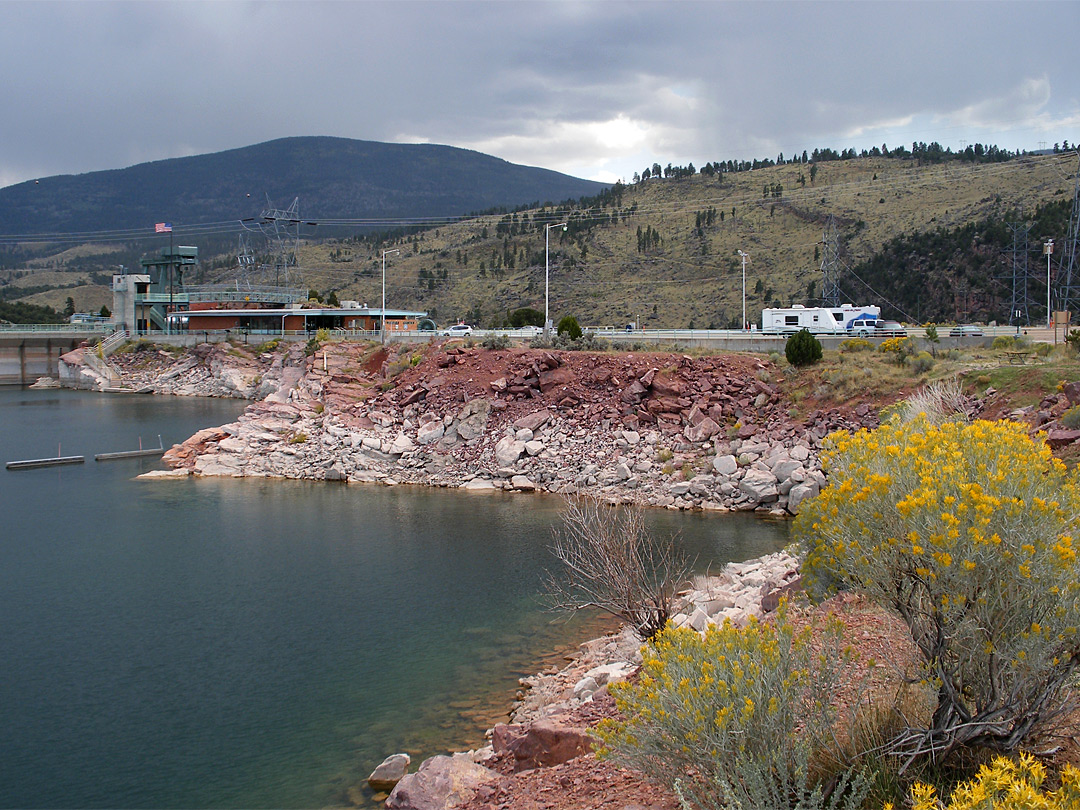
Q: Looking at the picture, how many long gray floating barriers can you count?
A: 2